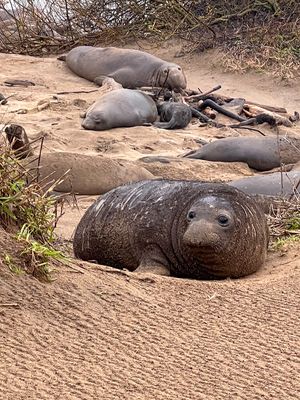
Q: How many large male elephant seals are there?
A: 1